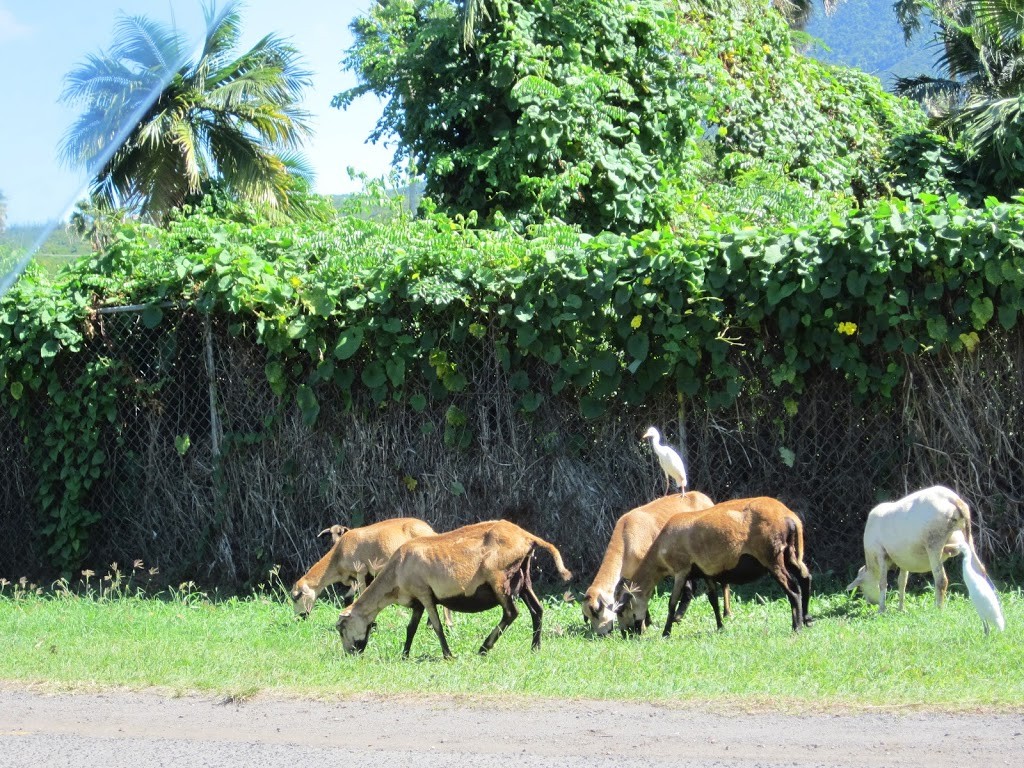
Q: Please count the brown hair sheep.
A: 4